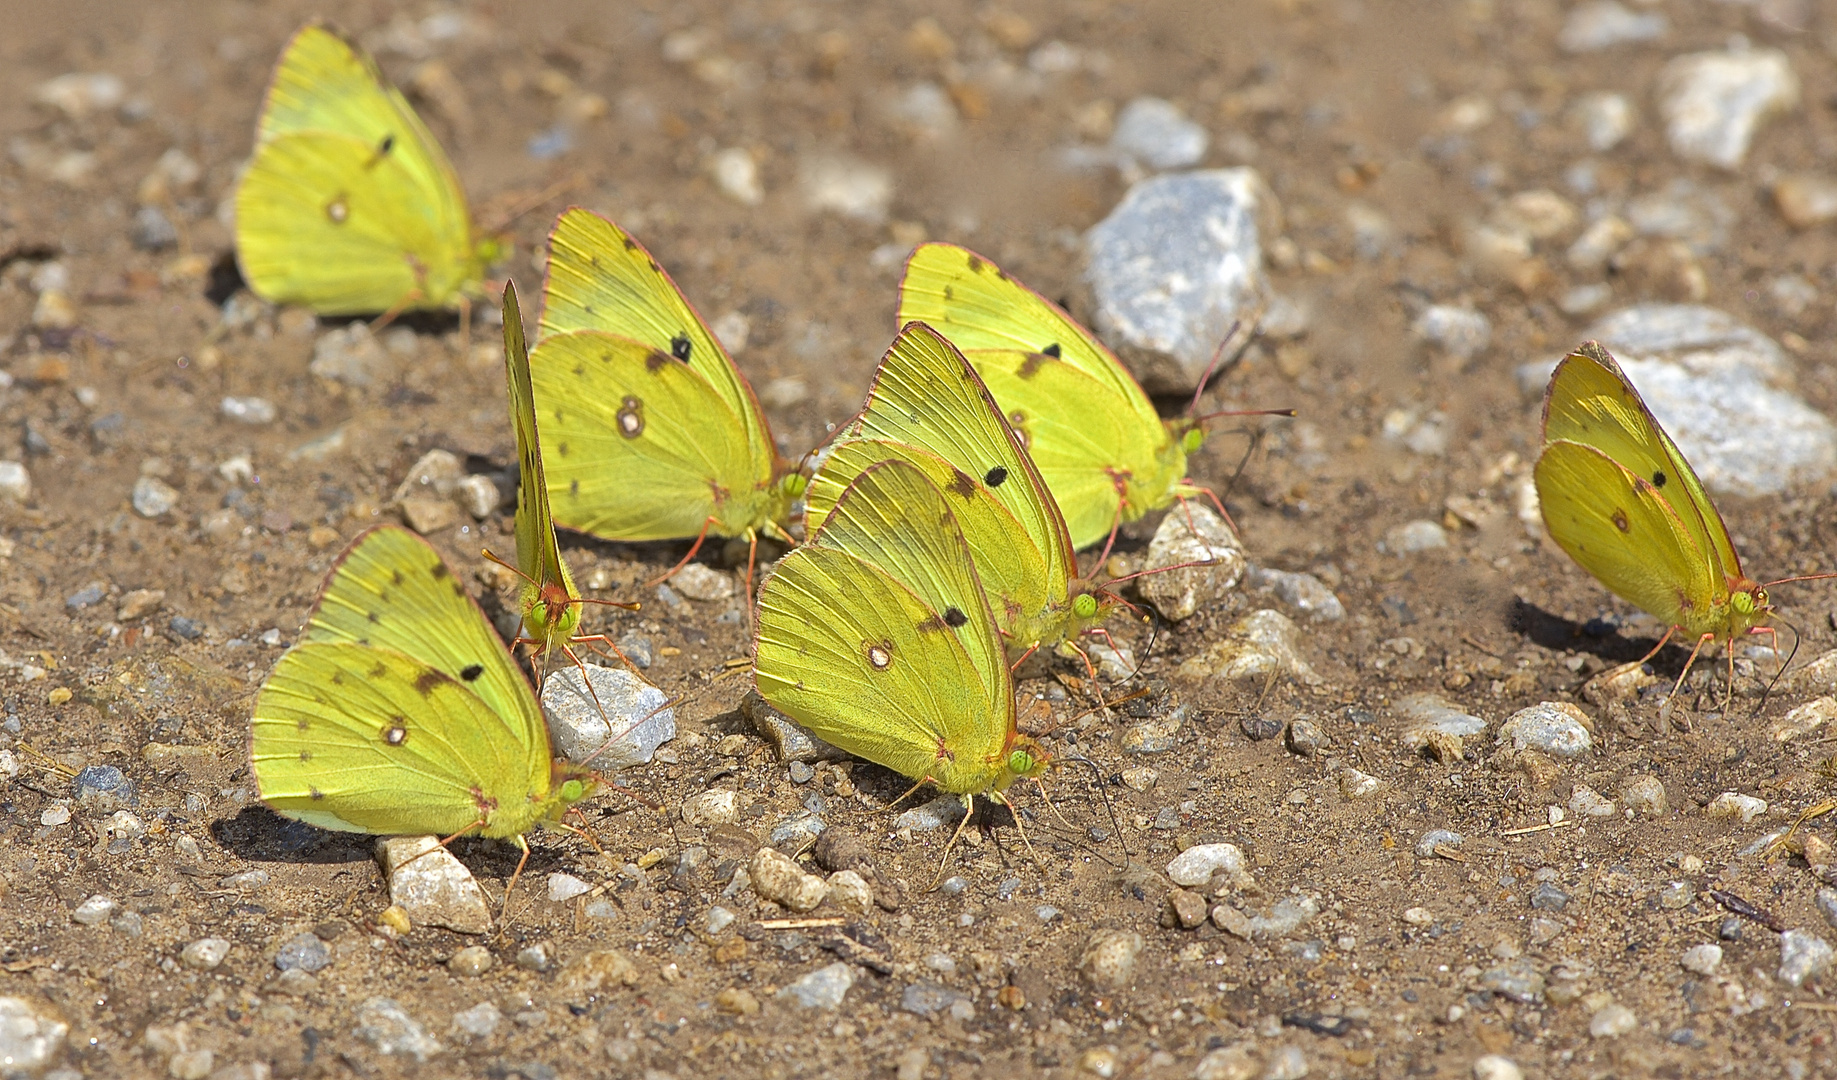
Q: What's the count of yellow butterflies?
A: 8